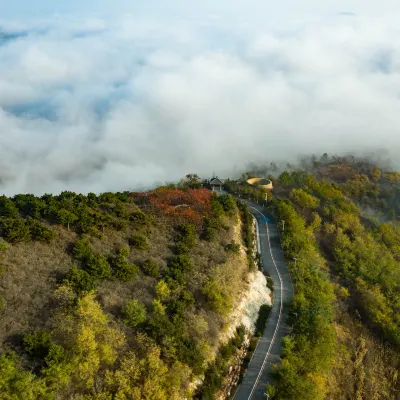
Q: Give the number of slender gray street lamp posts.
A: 5